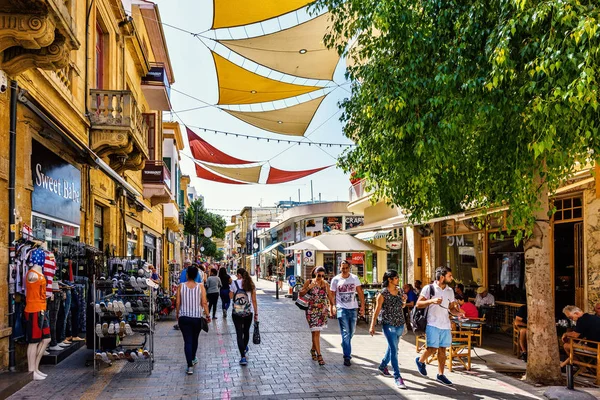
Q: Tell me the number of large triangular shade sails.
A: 8